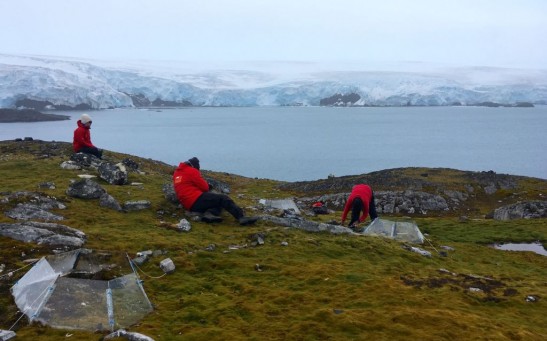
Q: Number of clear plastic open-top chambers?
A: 3